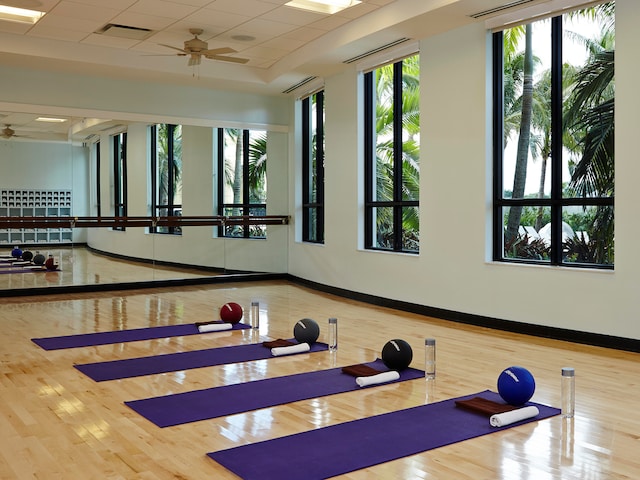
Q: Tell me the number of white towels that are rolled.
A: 4